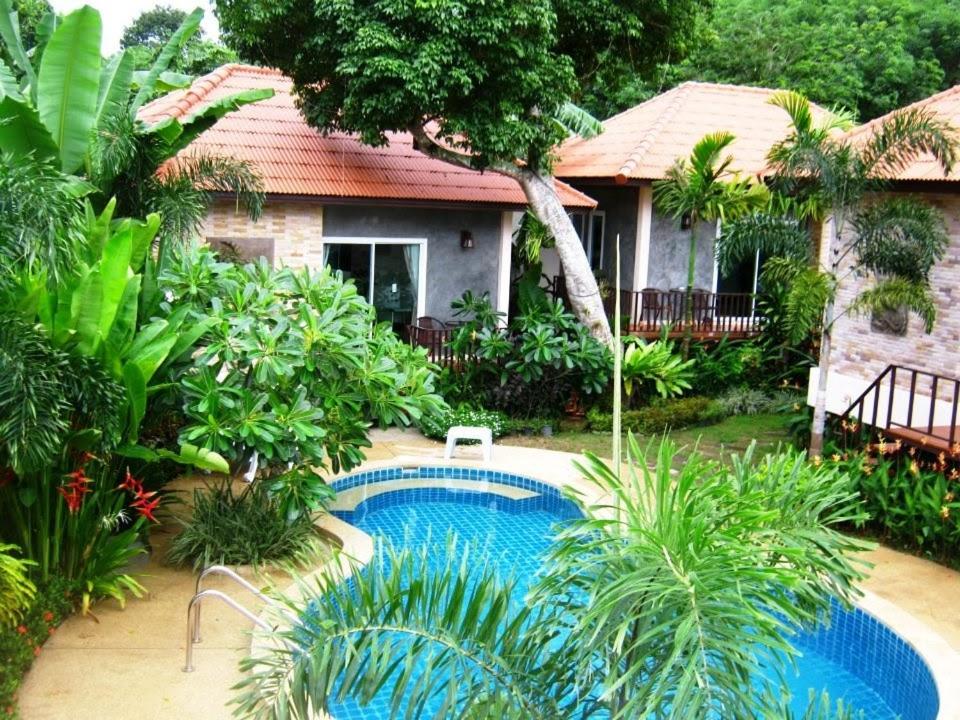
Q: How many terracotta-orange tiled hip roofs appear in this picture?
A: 3